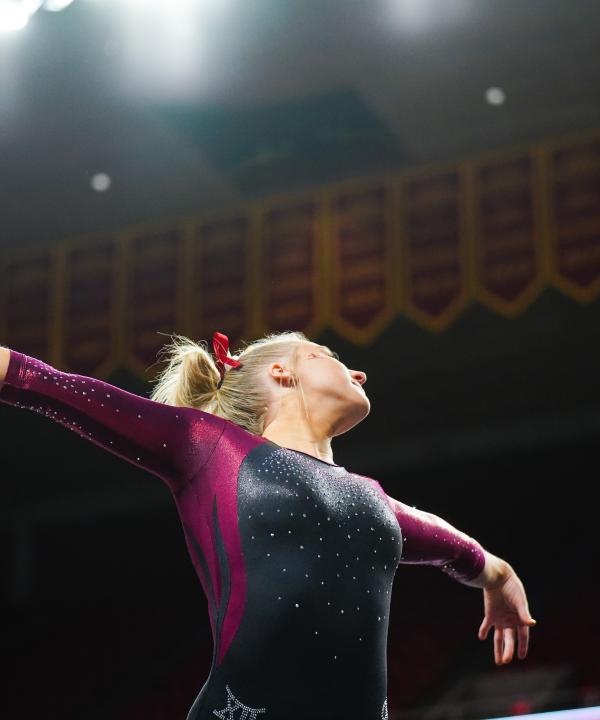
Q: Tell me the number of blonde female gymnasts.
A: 1